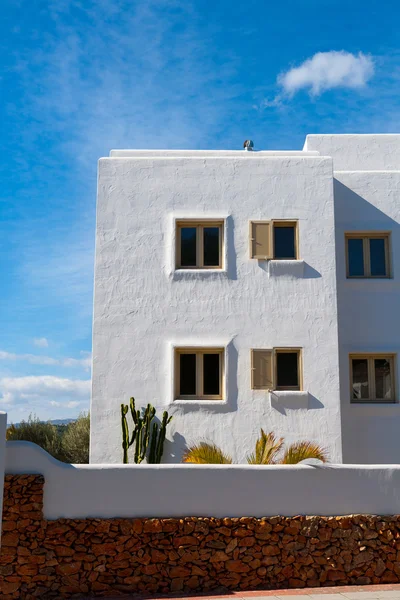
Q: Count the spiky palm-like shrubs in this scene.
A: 3